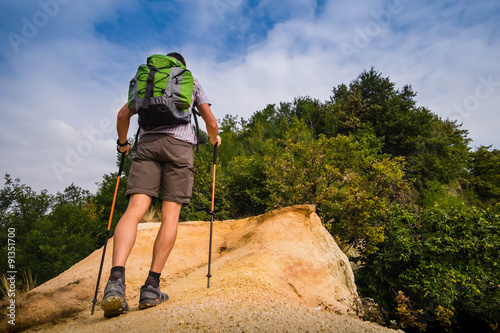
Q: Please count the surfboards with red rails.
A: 0